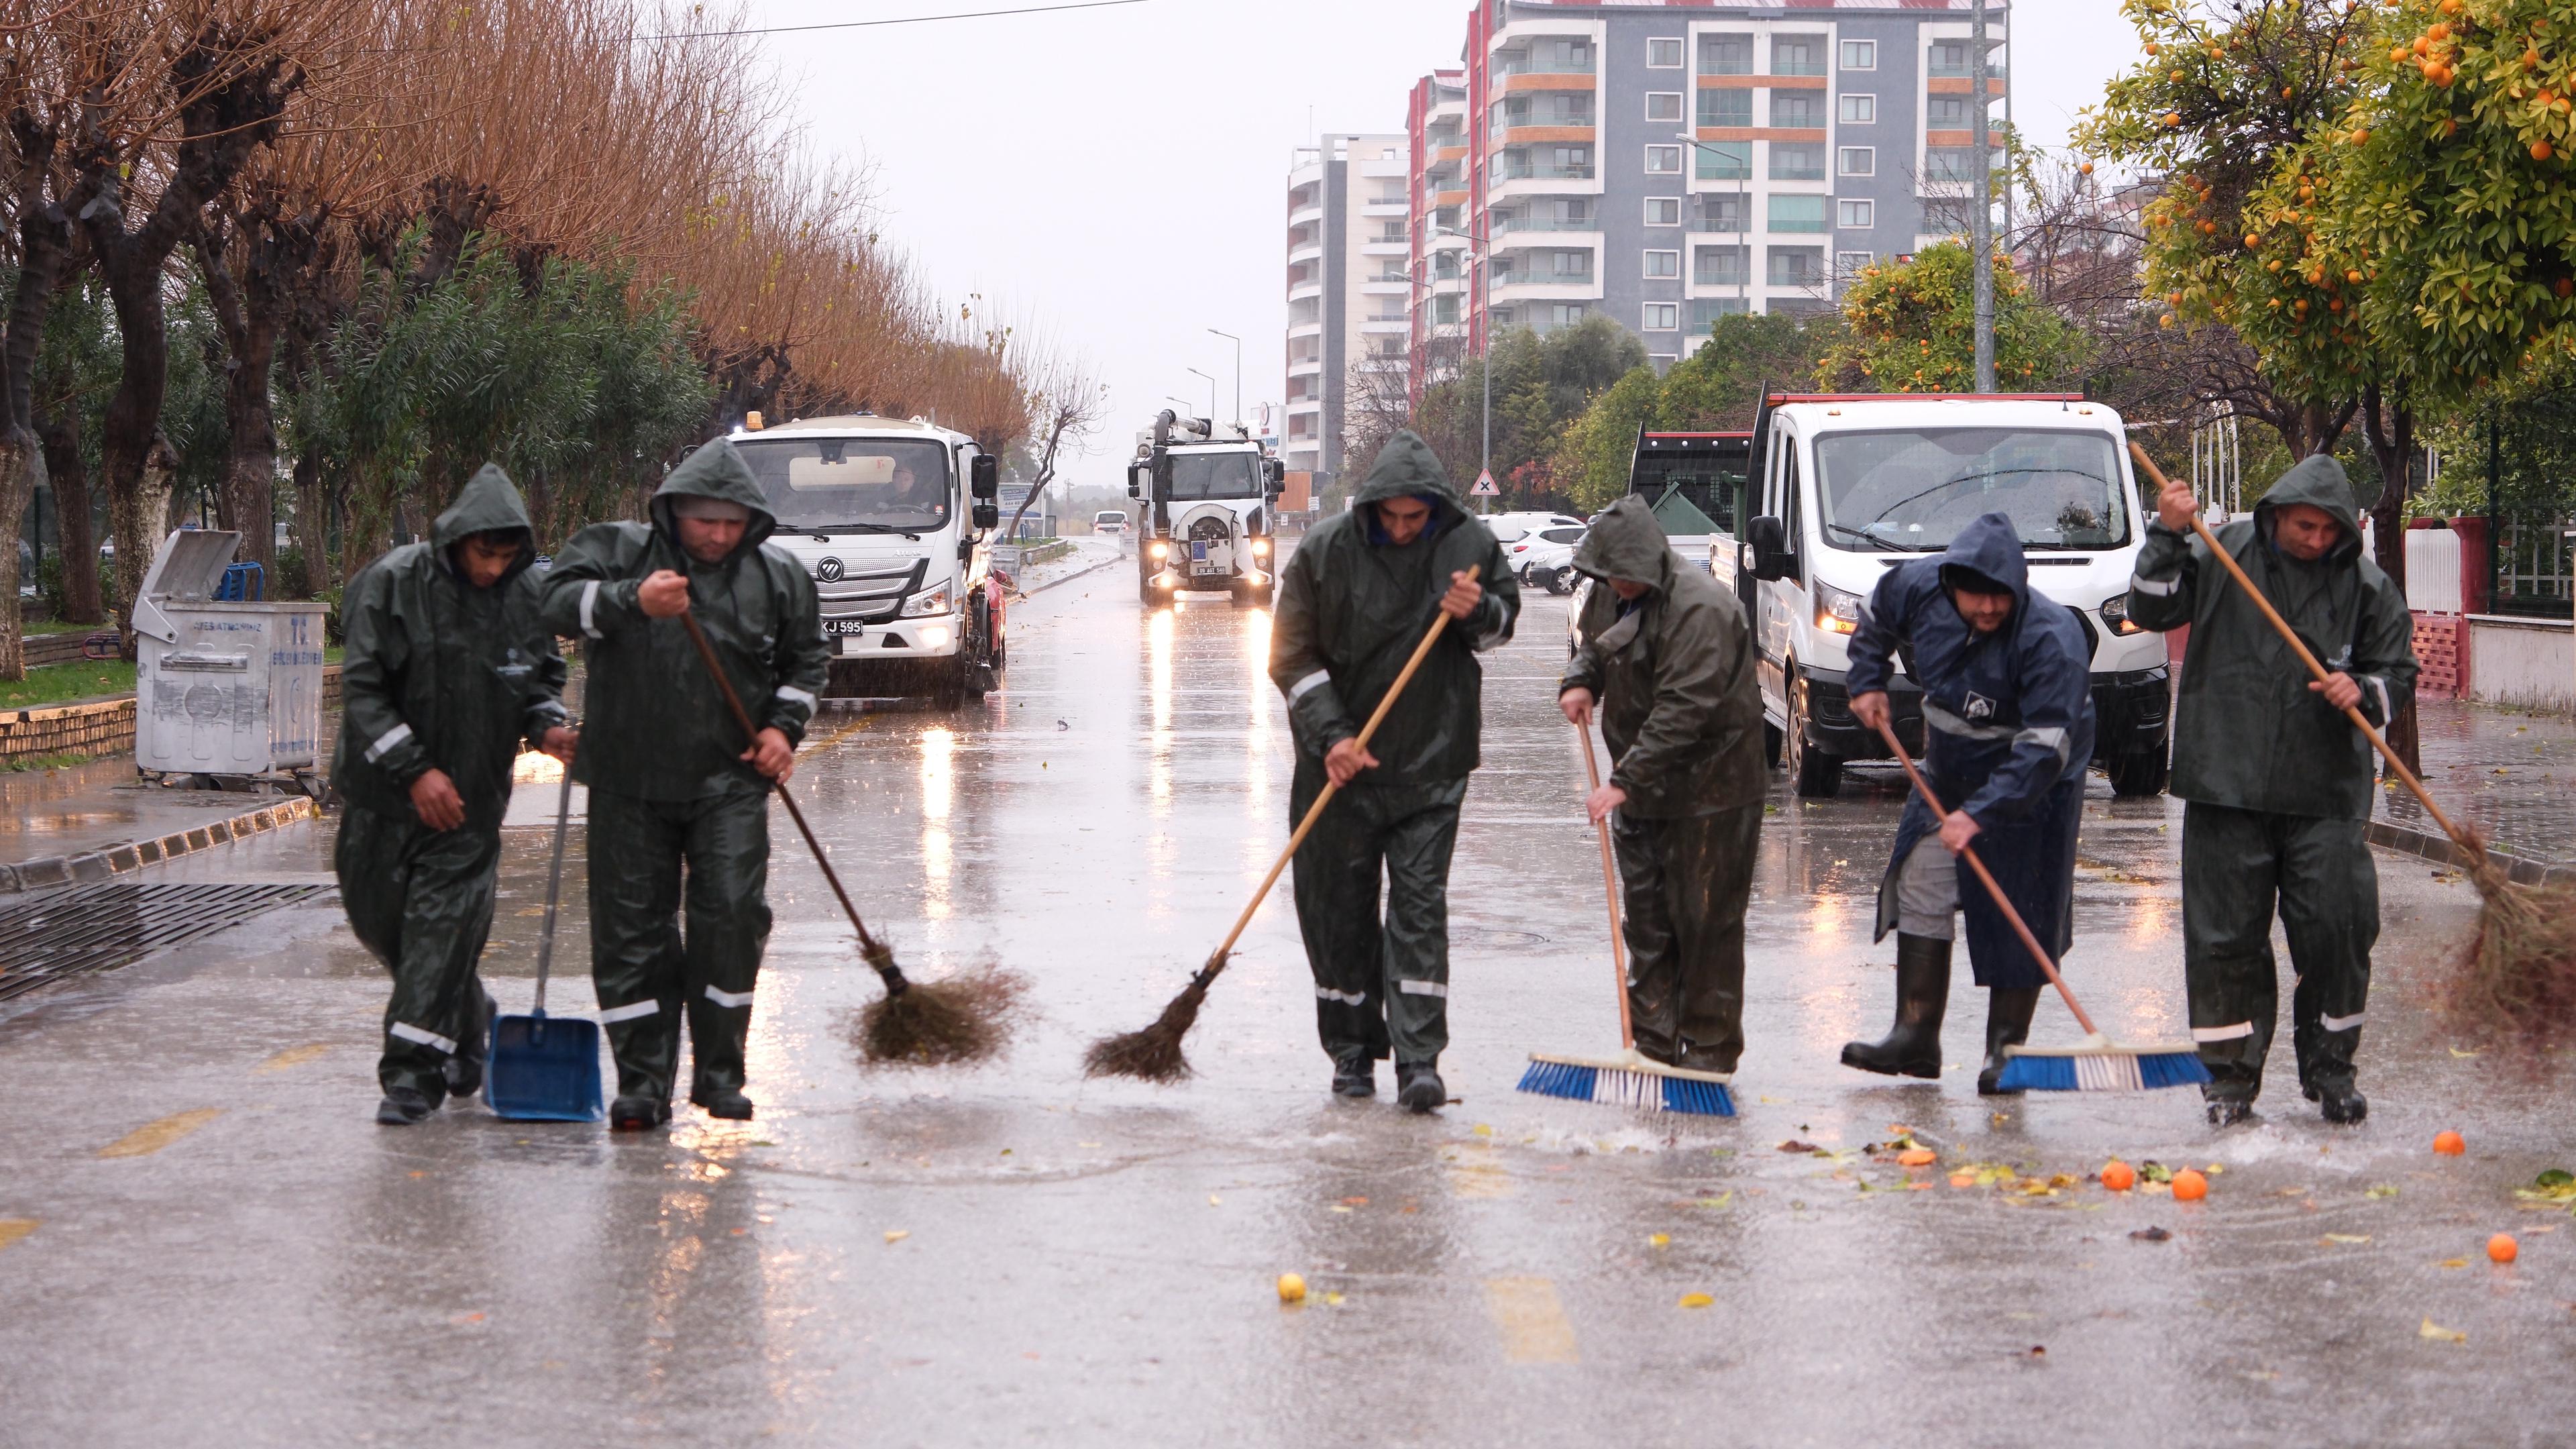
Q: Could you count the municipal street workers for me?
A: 6